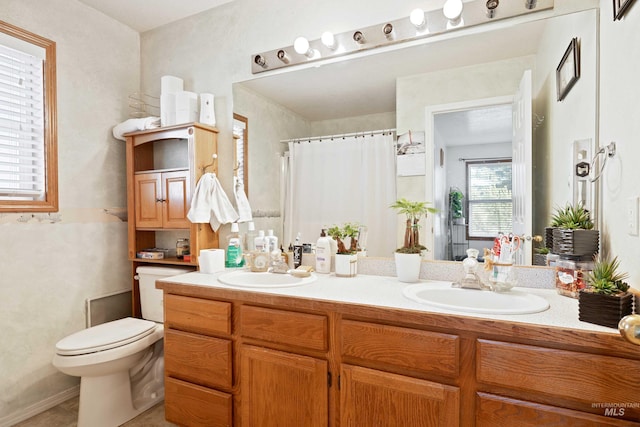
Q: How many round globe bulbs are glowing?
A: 4